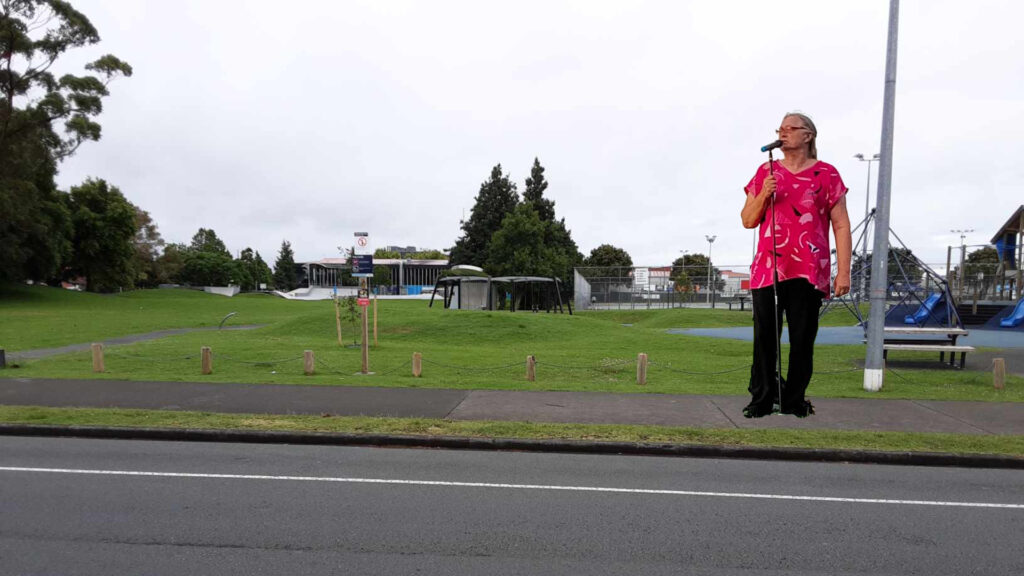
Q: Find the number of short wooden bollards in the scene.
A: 7